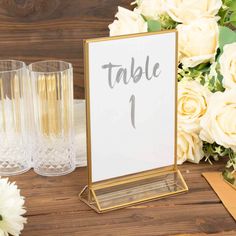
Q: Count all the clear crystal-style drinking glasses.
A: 2